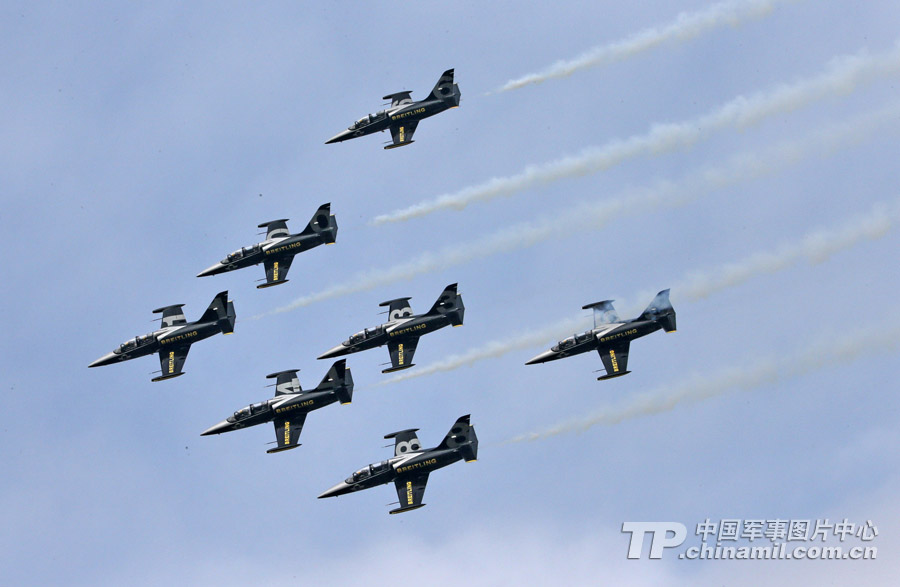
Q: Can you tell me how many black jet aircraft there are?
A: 7